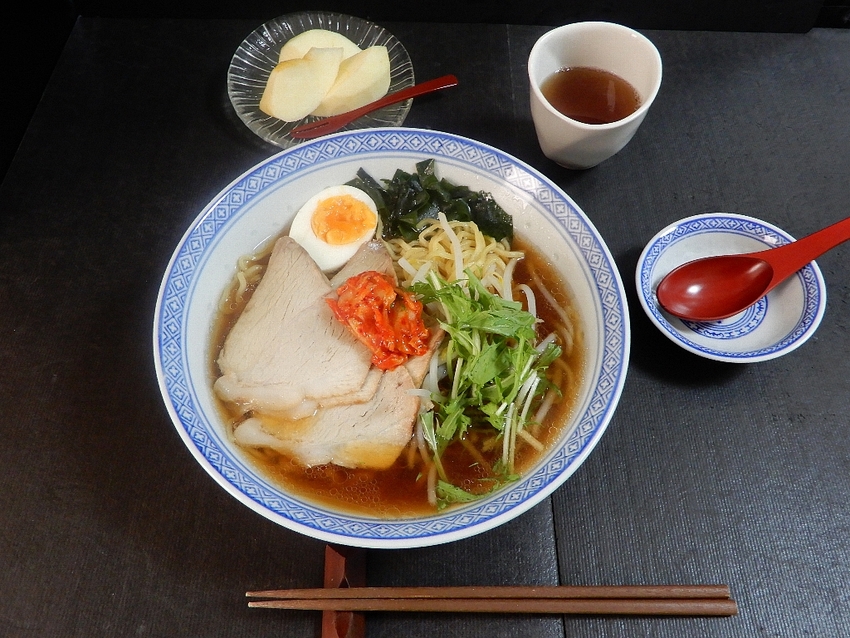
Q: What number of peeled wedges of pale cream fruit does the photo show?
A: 3